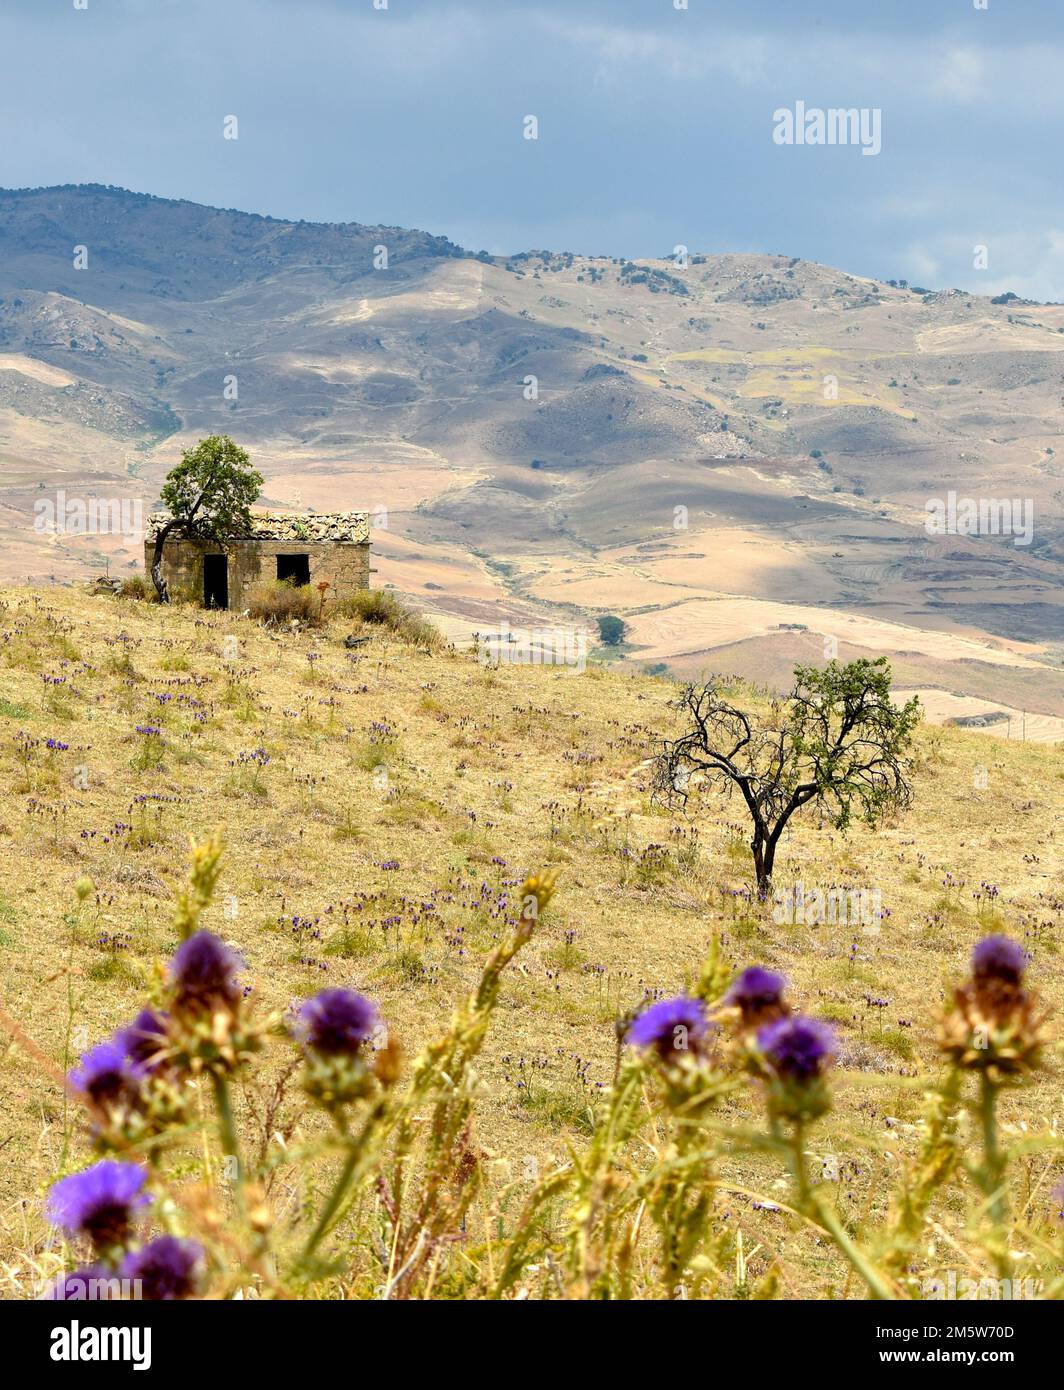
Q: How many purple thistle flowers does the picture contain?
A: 11